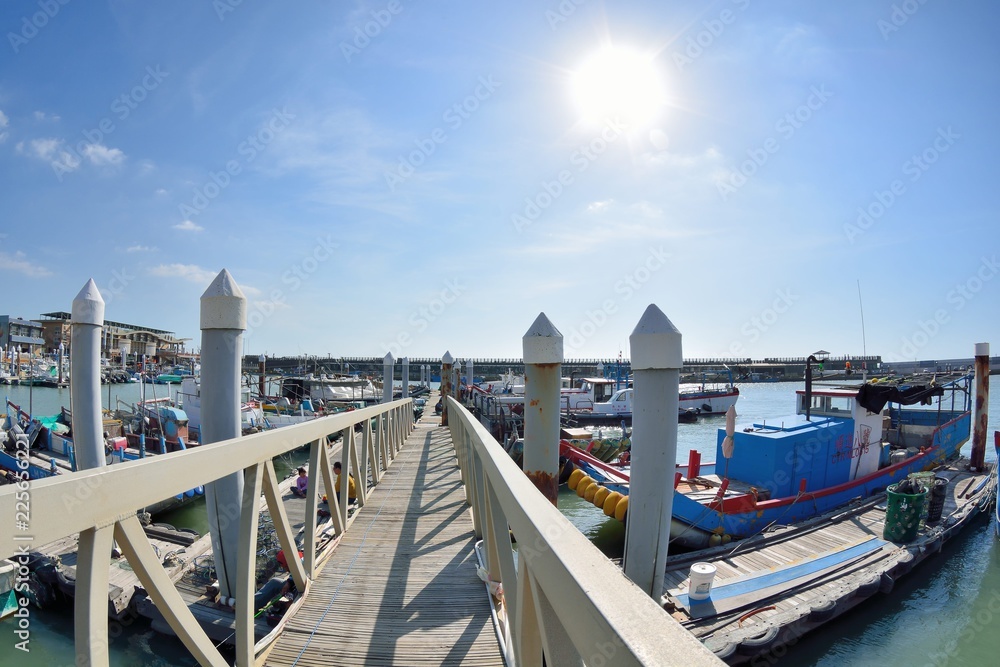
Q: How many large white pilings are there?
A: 4